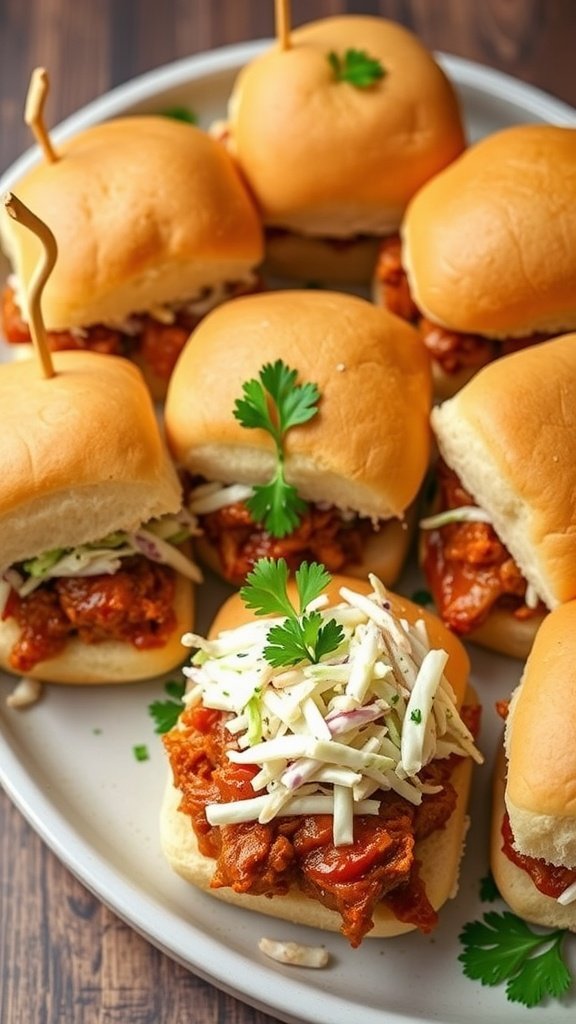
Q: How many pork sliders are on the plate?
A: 8